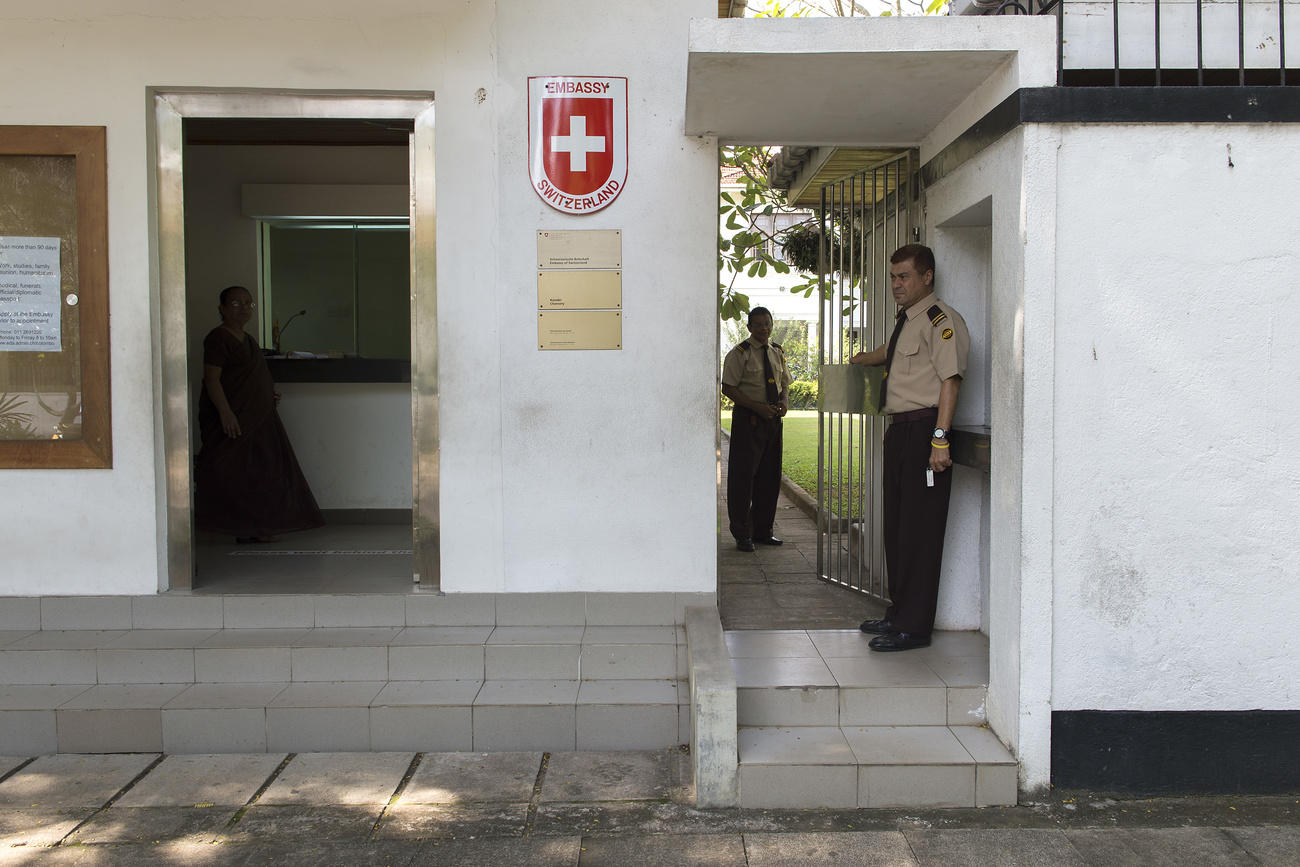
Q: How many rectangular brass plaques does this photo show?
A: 3